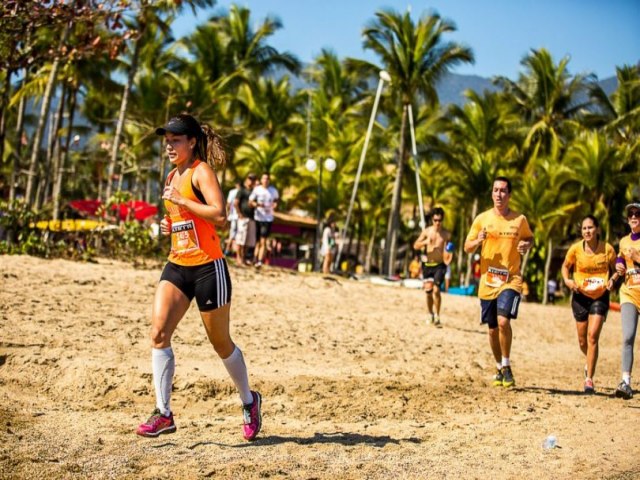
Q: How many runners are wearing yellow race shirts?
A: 3